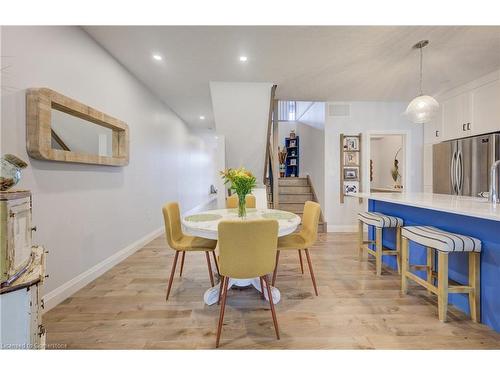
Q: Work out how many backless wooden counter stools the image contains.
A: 2